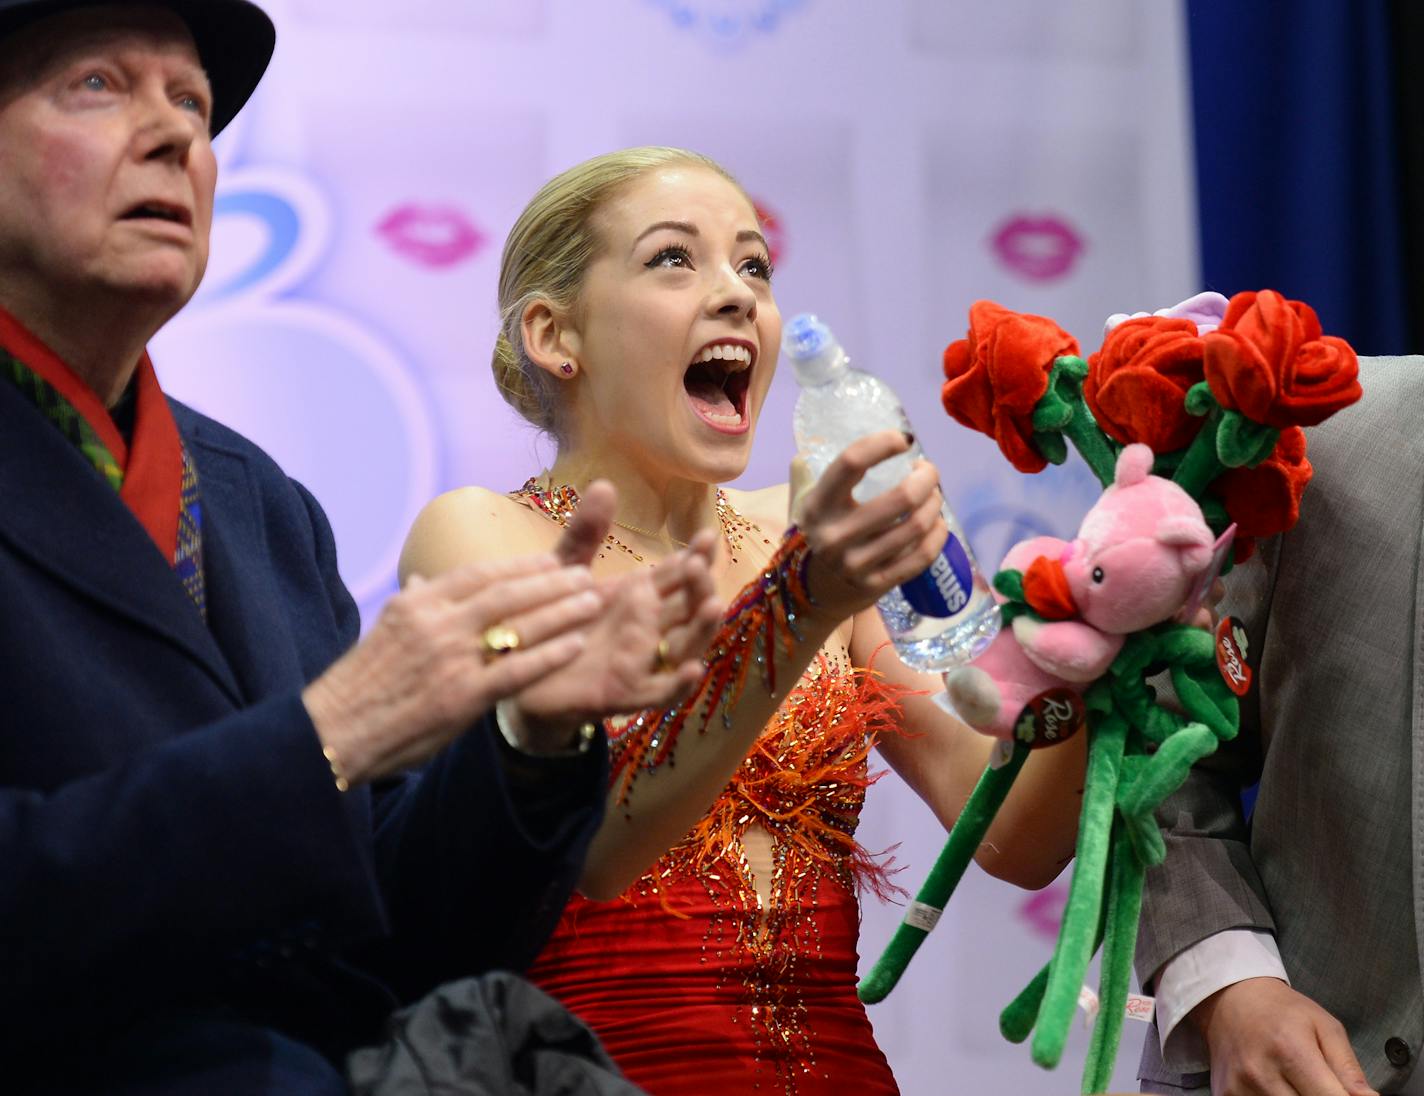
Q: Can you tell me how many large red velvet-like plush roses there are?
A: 4